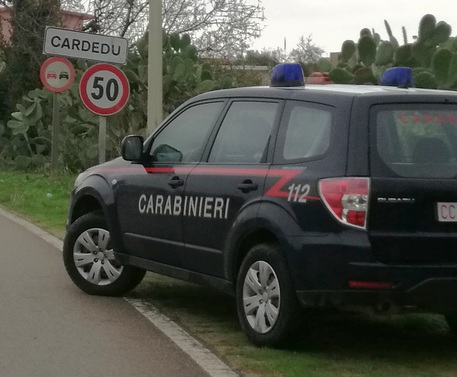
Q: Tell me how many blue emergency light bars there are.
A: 2